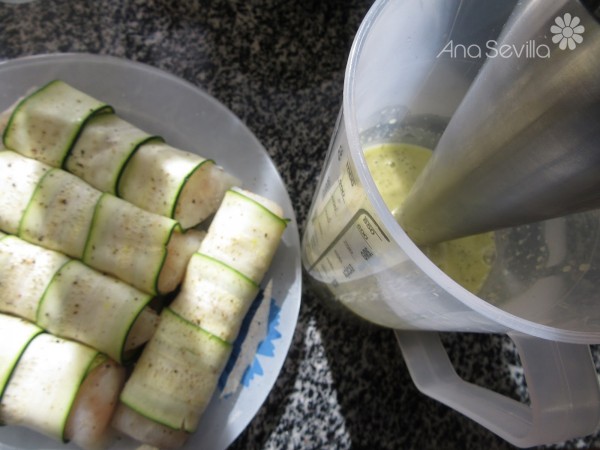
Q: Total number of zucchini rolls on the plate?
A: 5